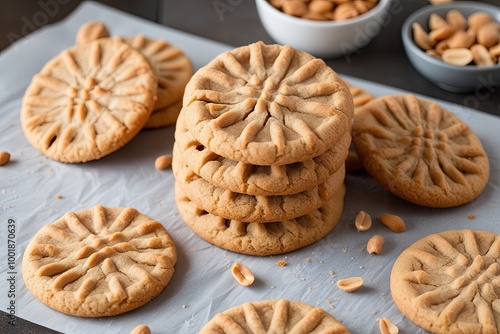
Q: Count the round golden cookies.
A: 12